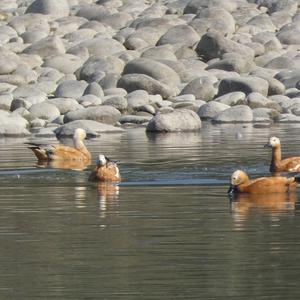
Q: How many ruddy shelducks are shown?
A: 4